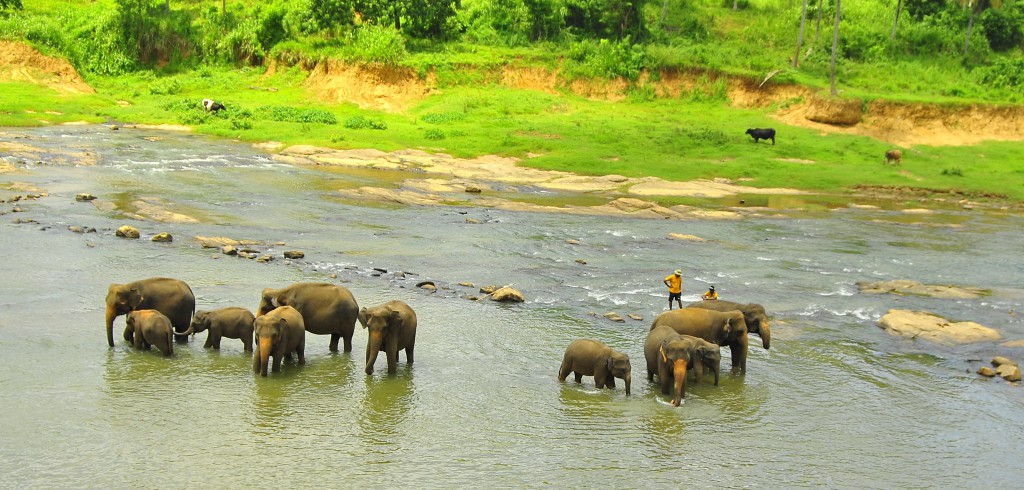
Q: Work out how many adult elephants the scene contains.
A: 7